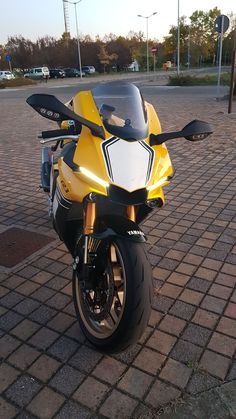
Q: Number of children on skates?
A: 0